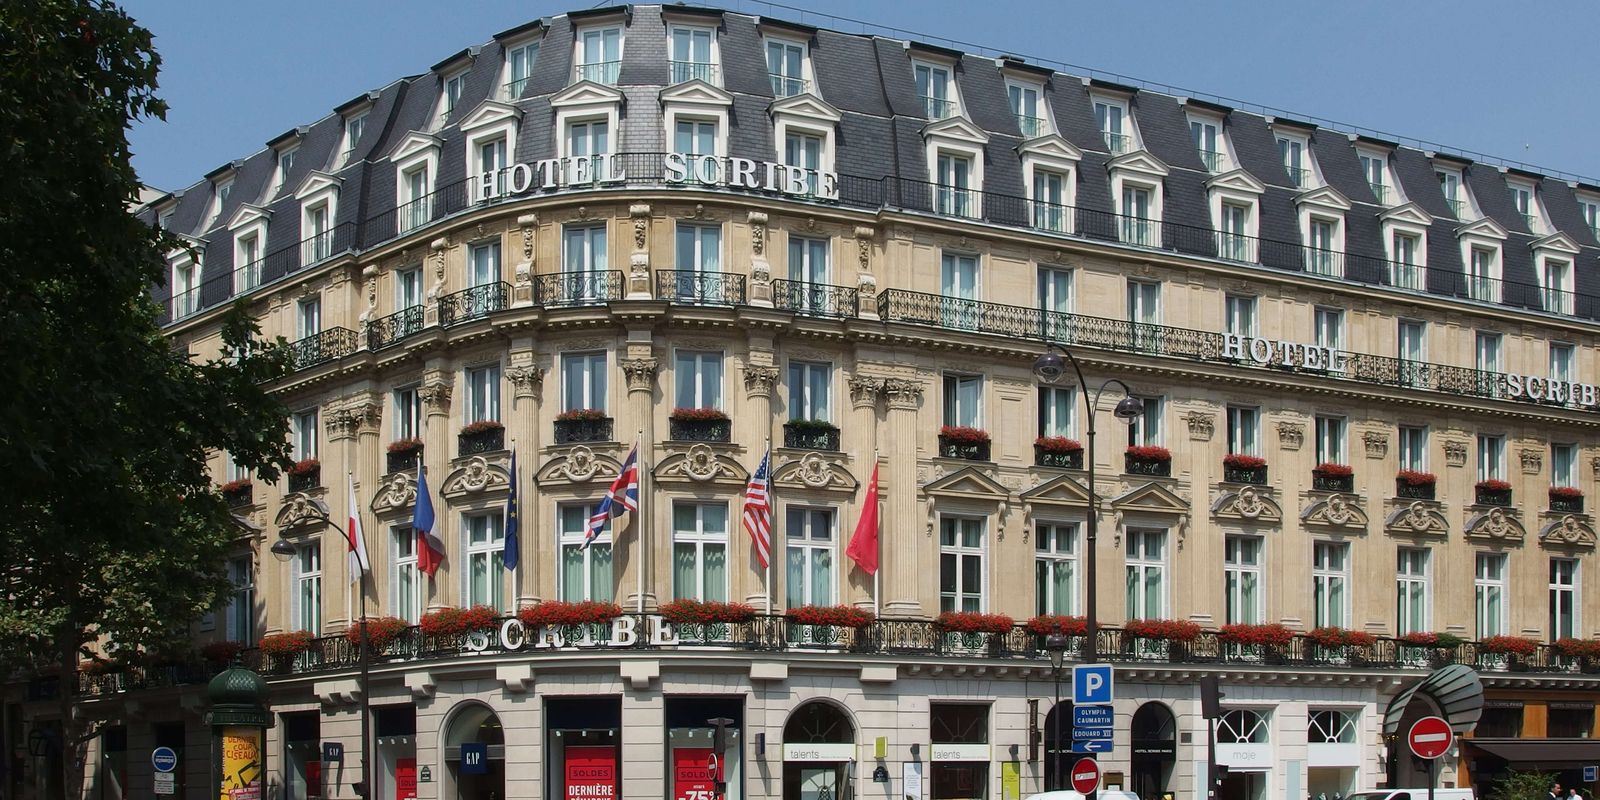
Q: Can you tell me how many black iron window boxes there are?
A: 15